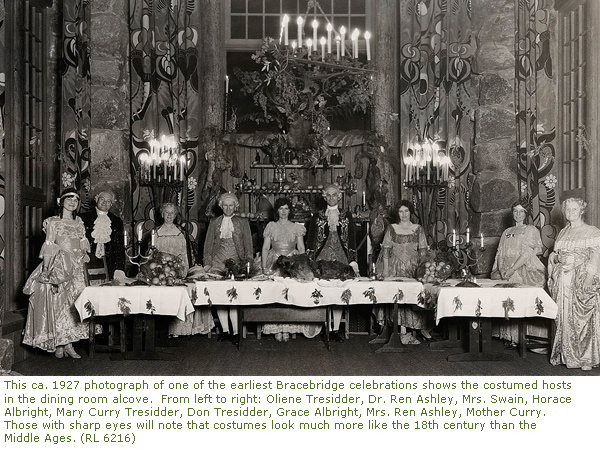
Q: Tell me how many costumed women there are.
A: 6